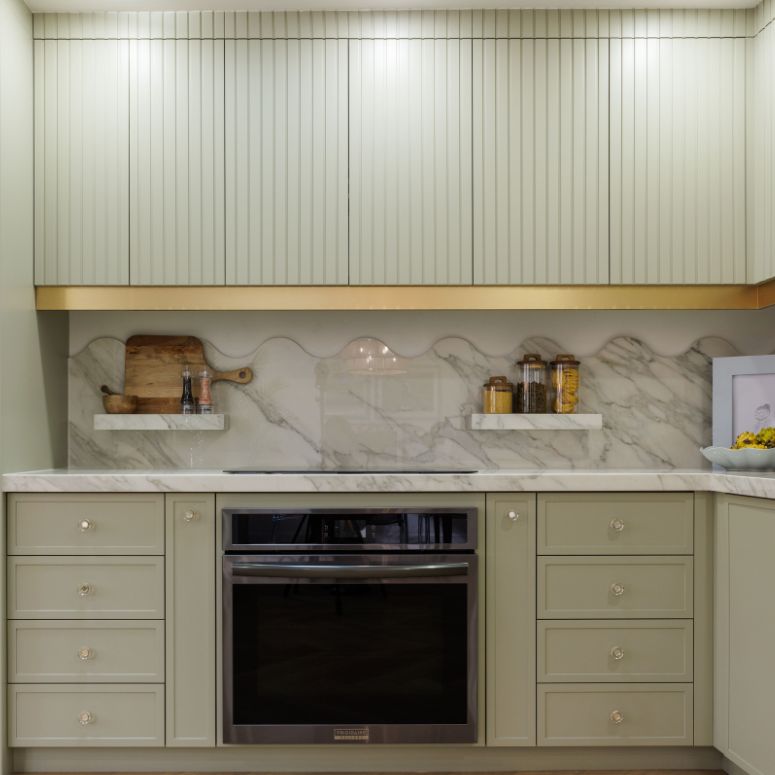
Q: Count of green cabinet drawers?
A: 8